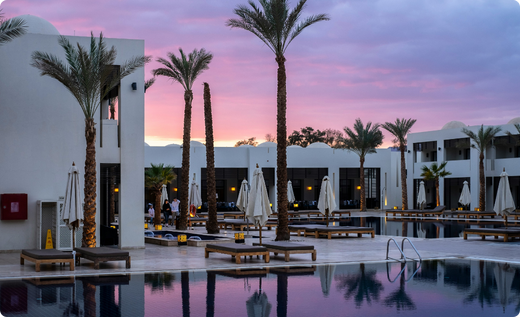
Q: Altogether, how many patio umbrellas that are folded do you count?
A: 10